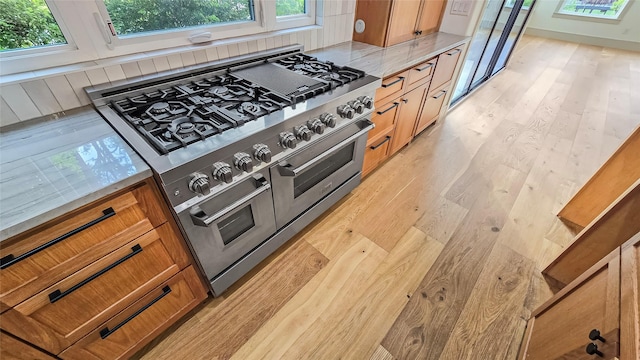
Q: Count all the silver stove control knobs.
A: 11